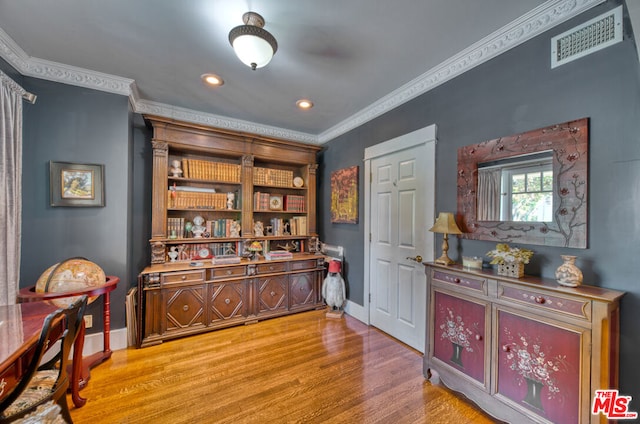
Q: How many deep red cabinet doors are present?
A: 2